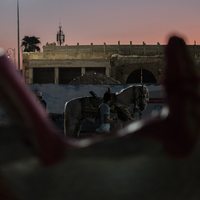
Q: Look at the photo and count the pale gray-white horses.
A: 1